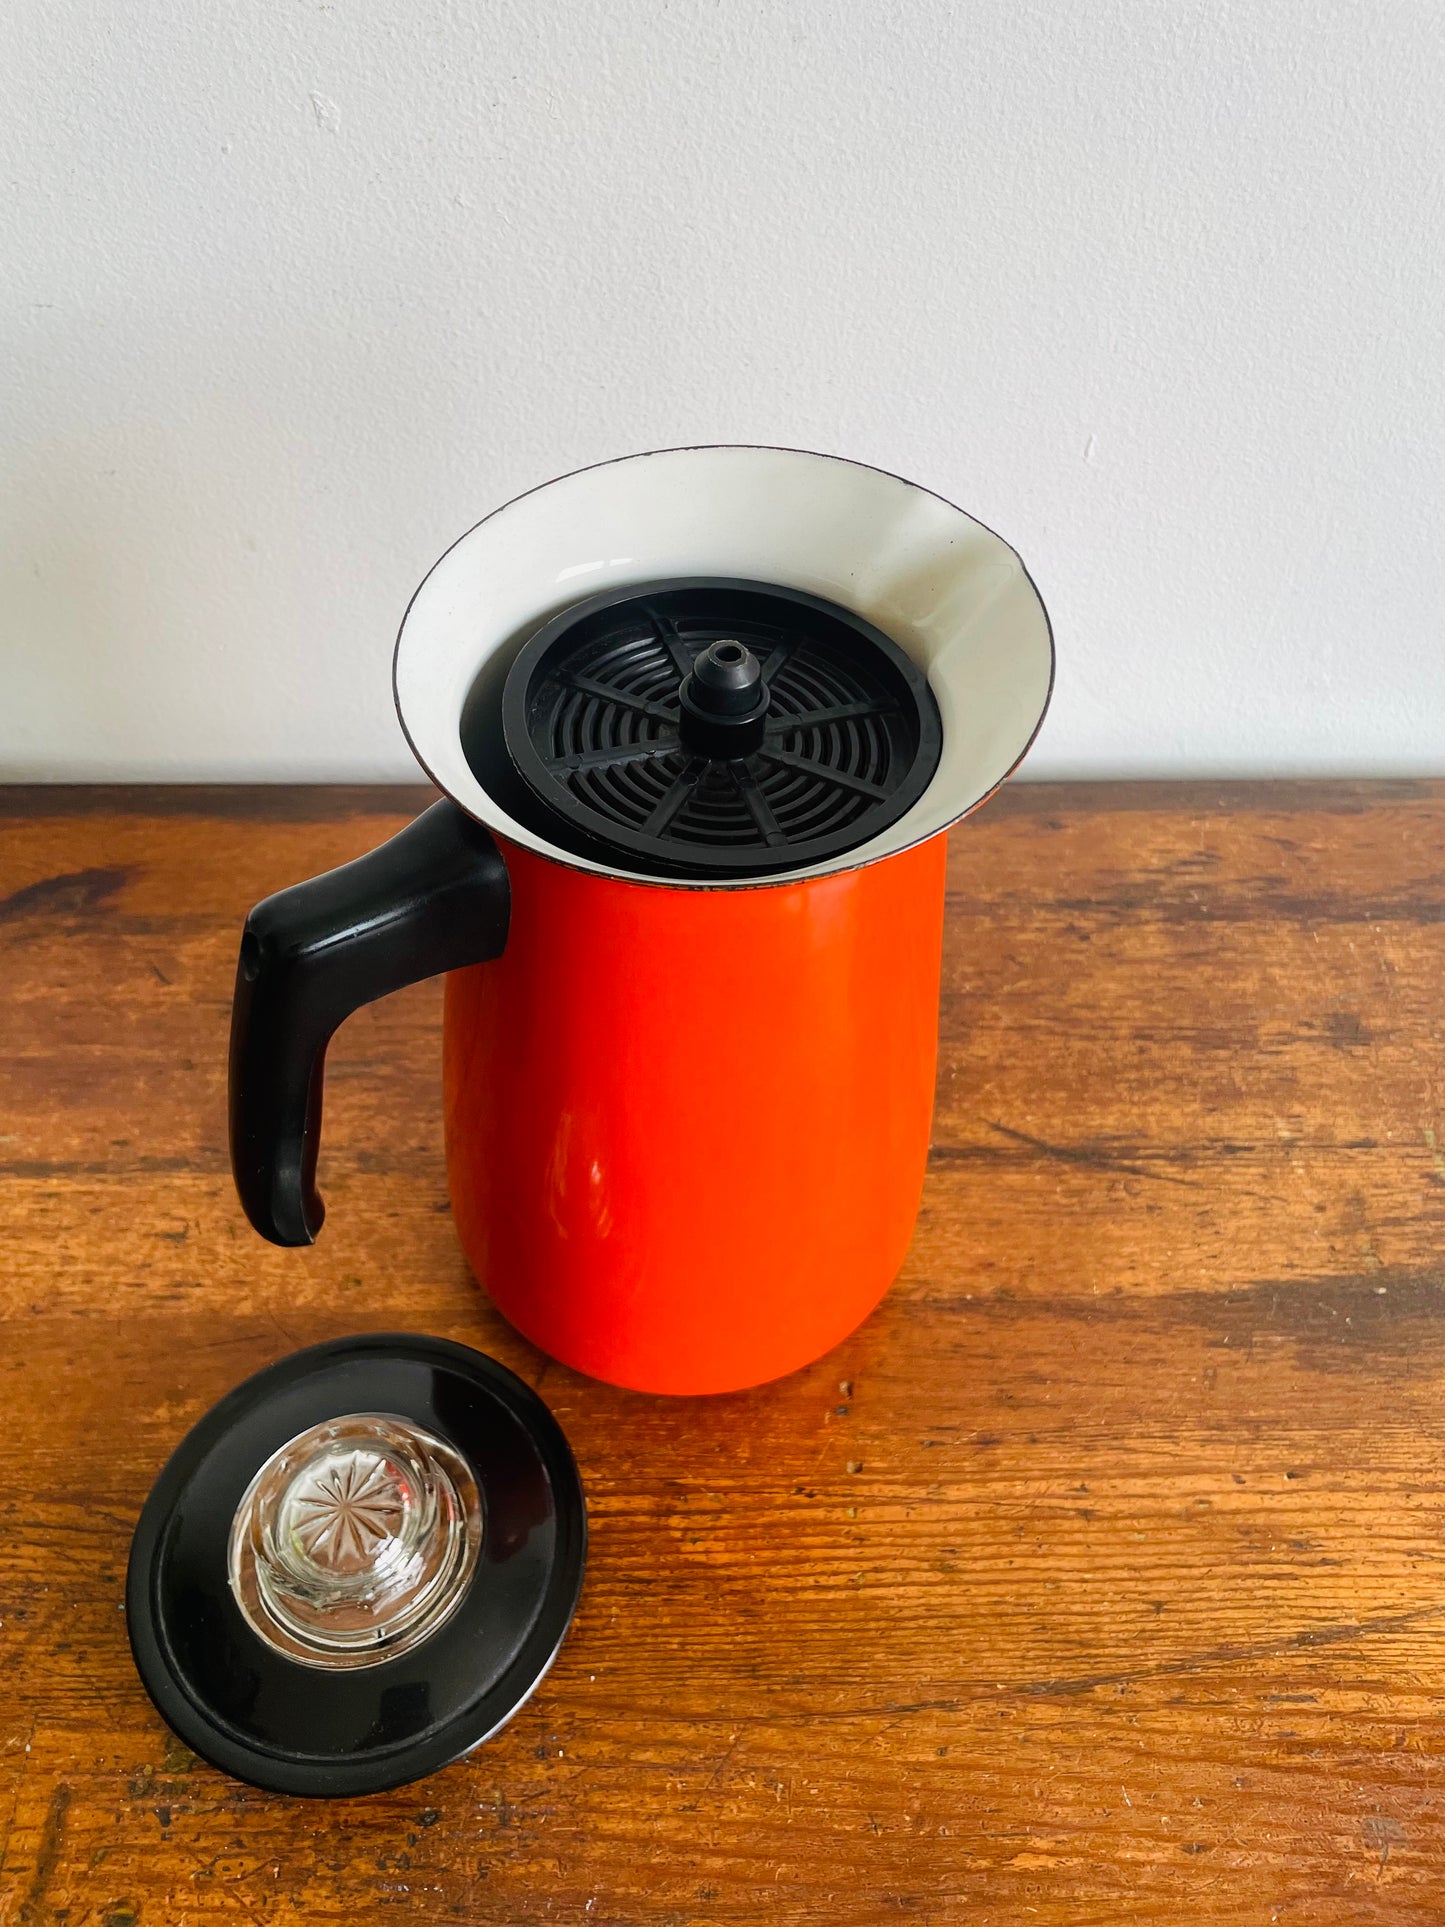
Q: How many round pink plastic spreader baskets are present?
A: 0